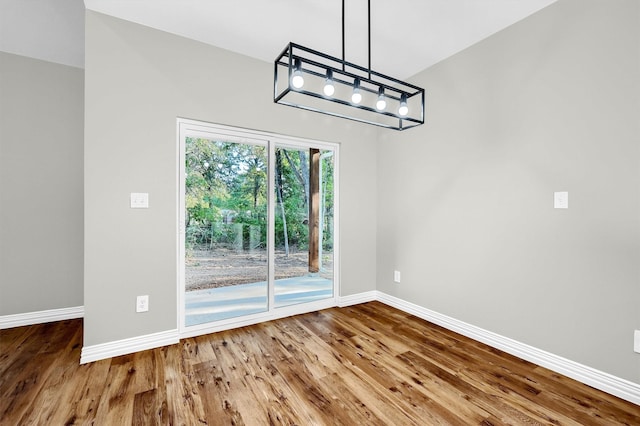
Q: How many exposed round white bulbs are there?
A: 5